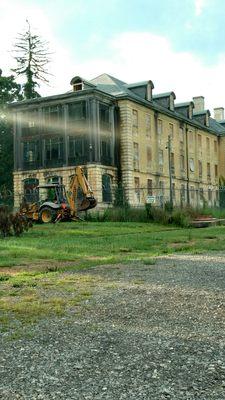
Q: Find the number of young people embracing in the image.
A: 0